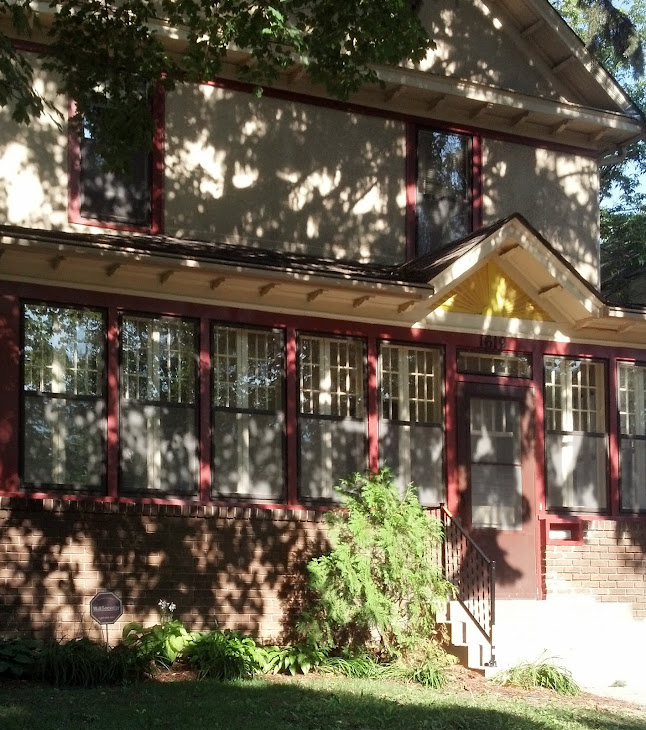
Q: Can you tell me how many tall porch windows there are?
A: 7